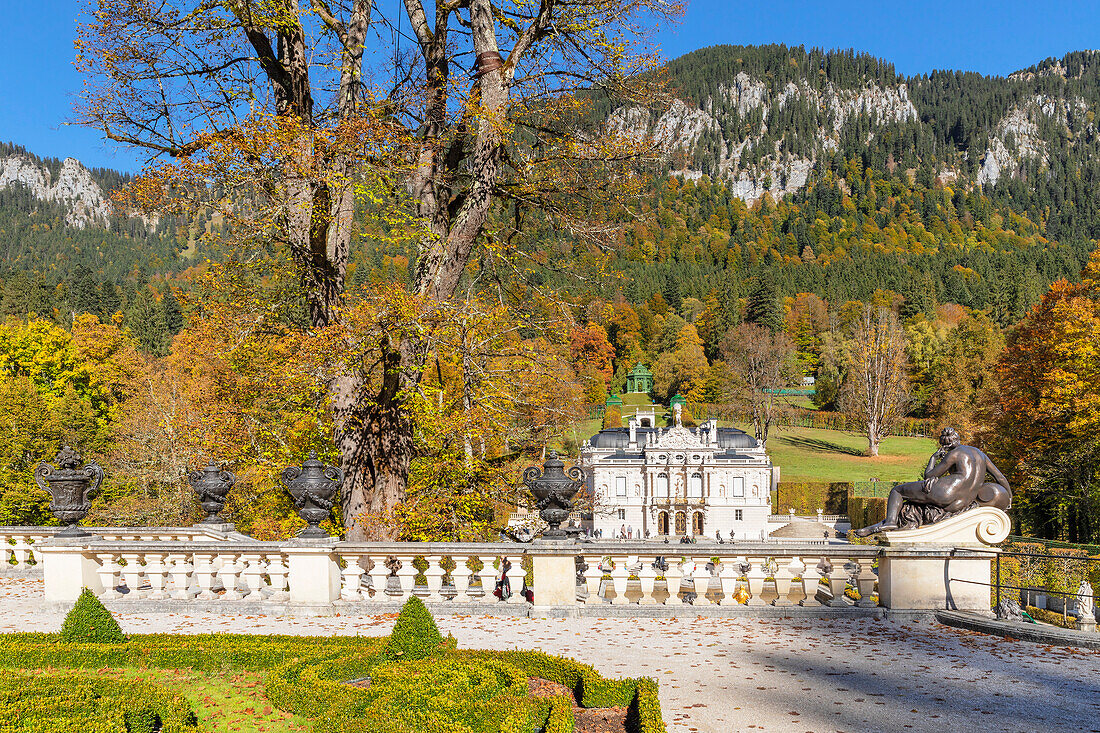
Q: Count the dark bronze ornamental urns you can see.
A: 4